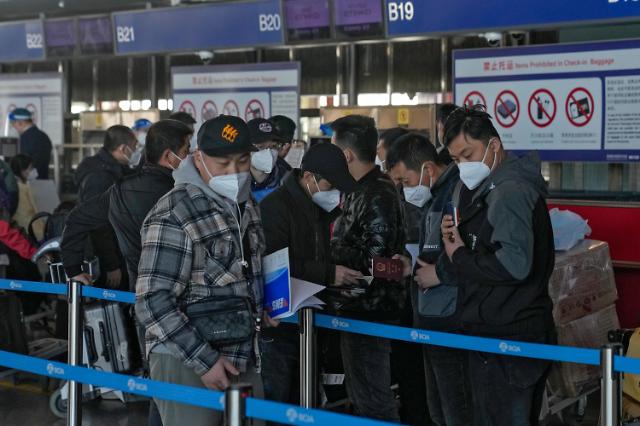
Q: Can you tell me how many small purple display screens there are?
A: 4